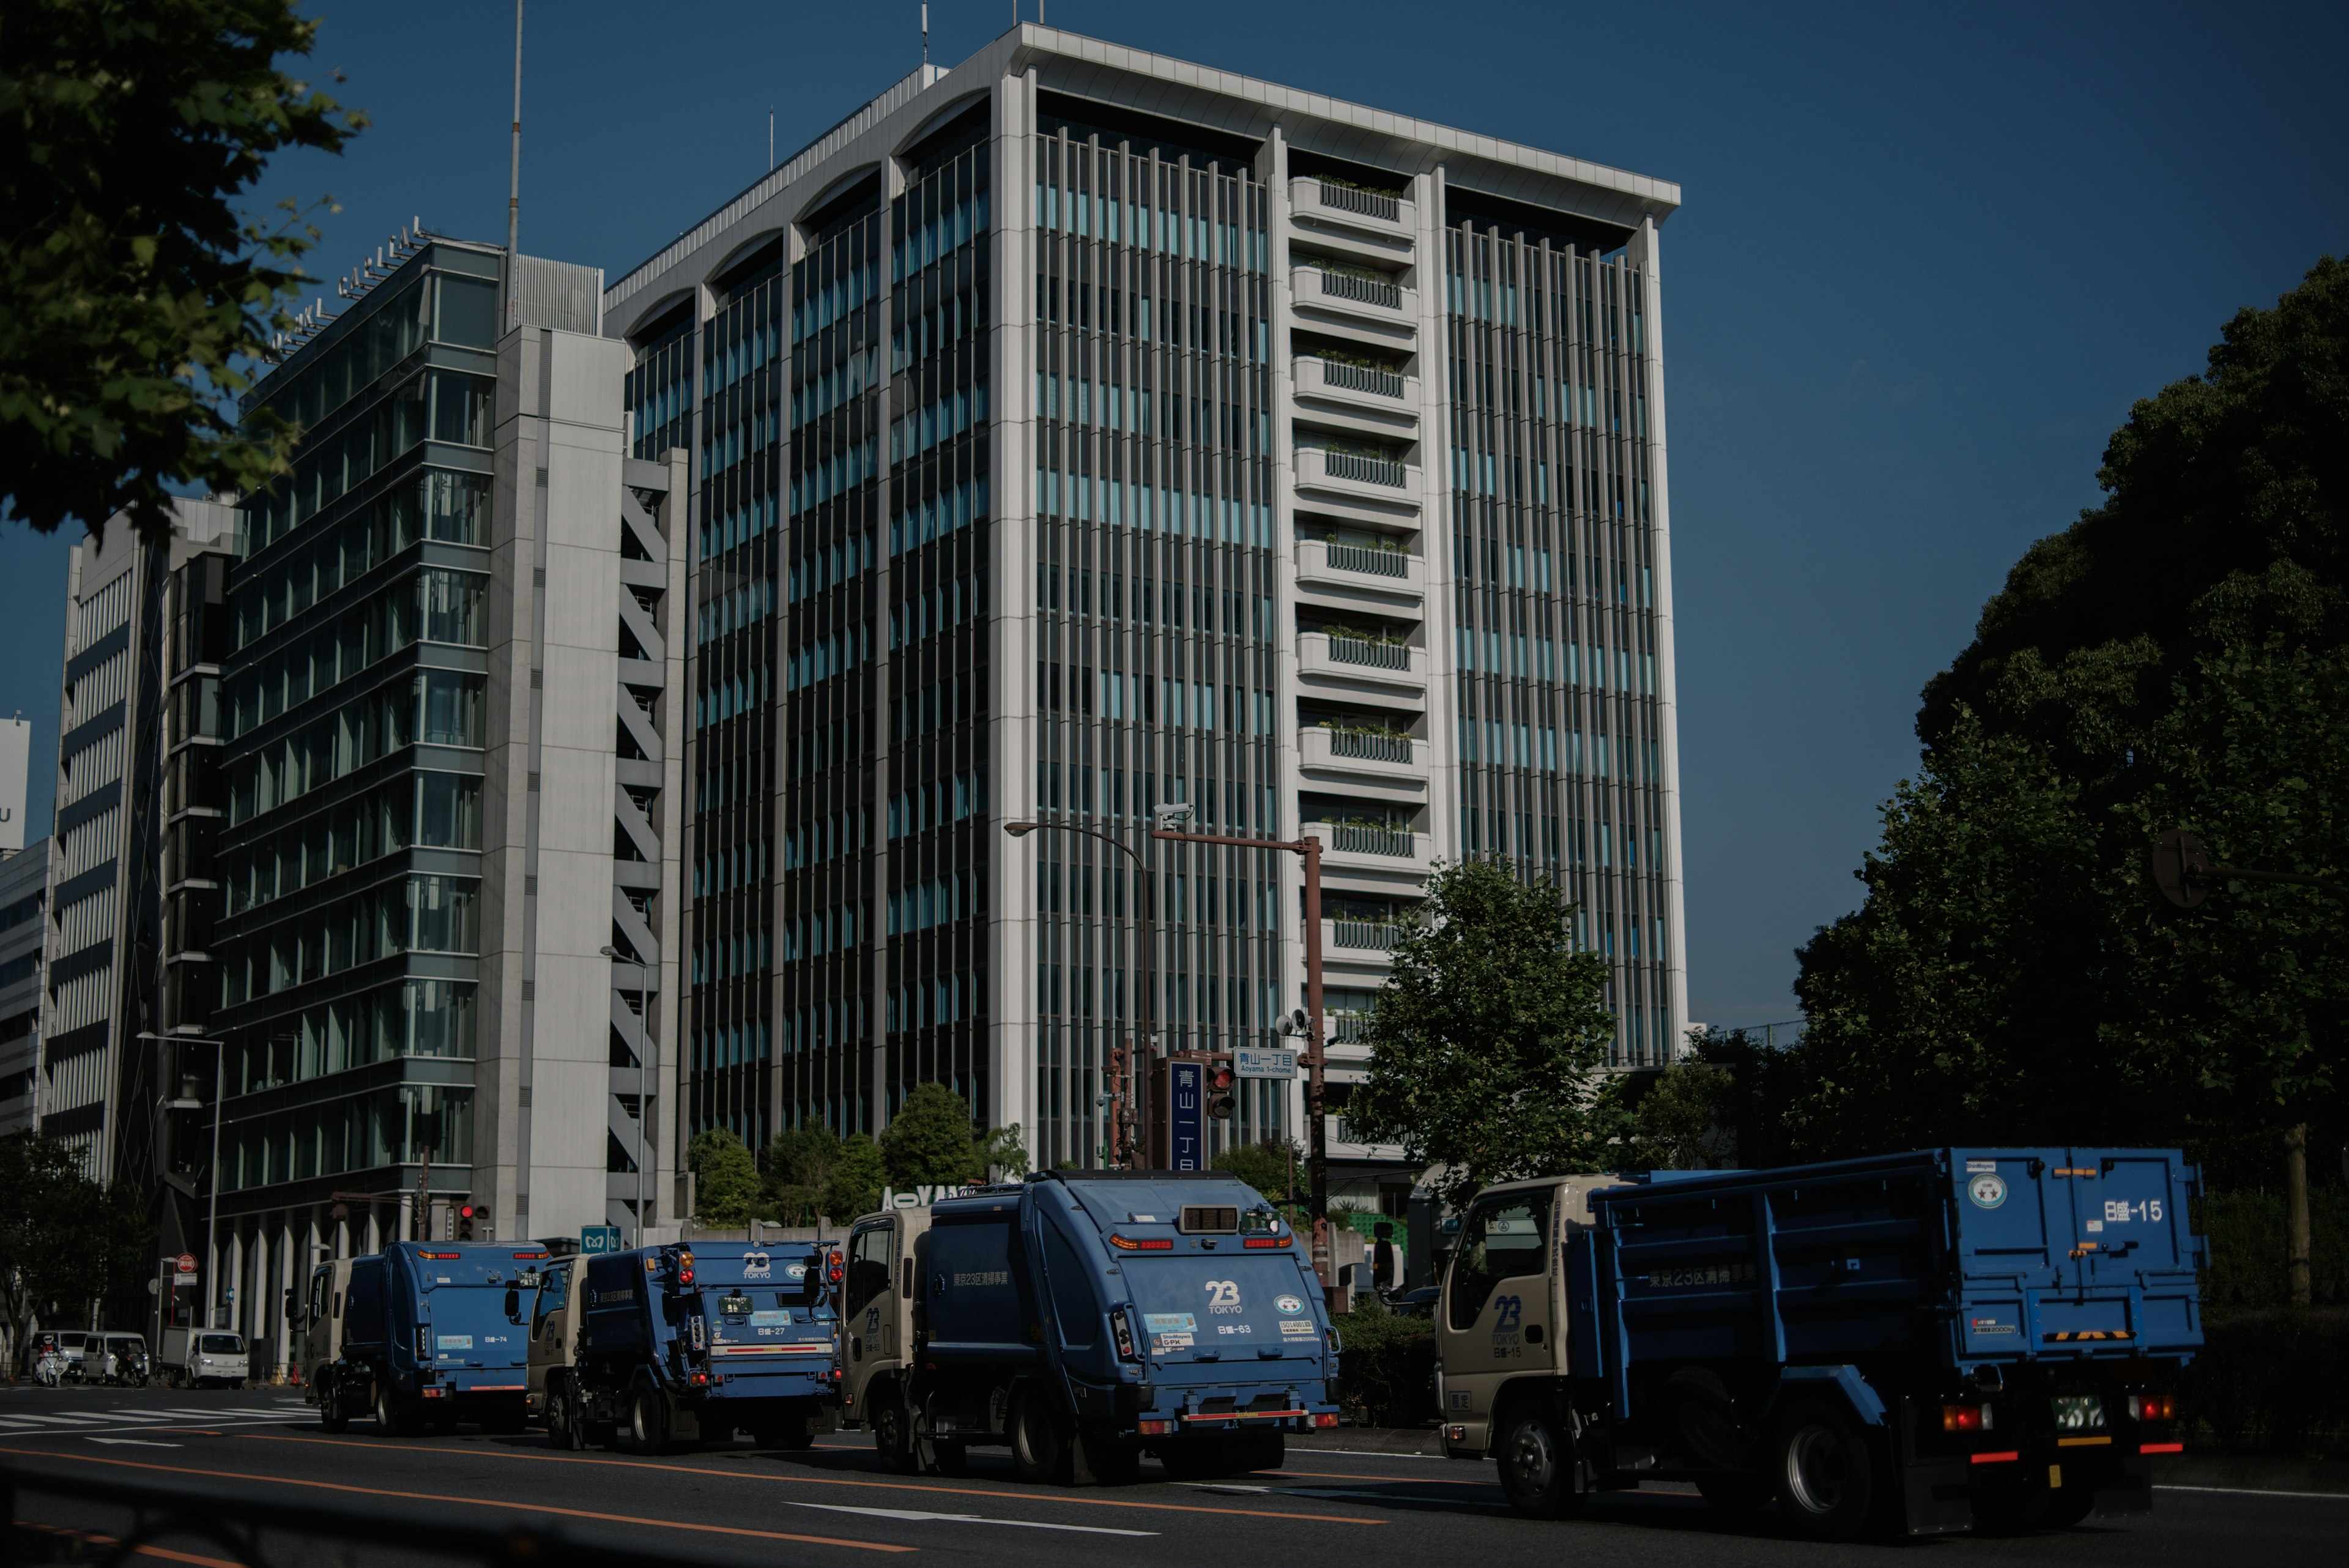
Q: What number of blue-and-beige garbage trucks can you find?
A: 4